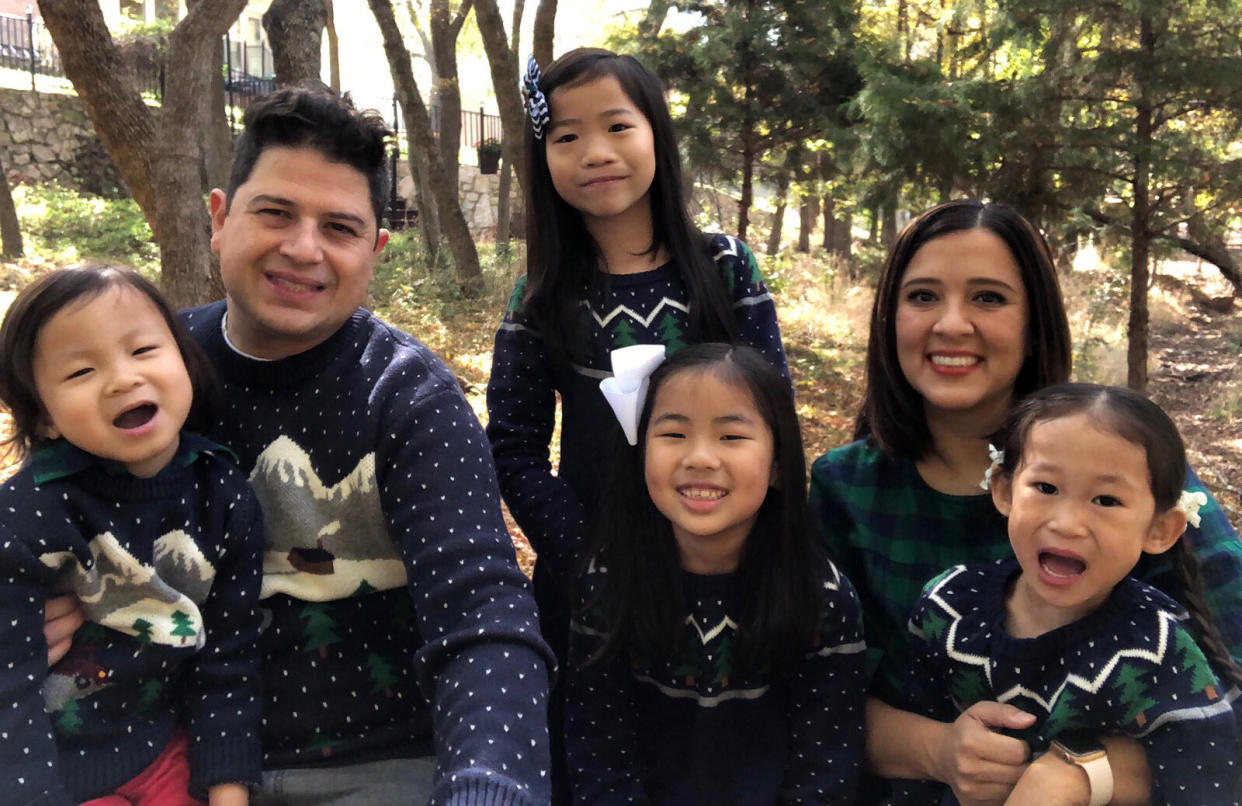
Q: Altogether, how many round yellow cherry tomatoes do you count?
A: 0